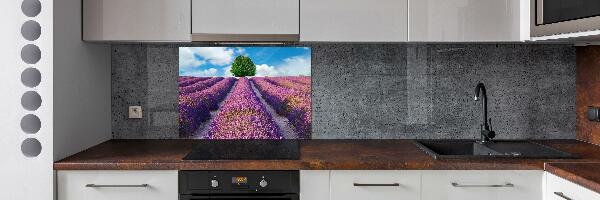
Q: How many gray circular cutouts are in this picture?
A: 7